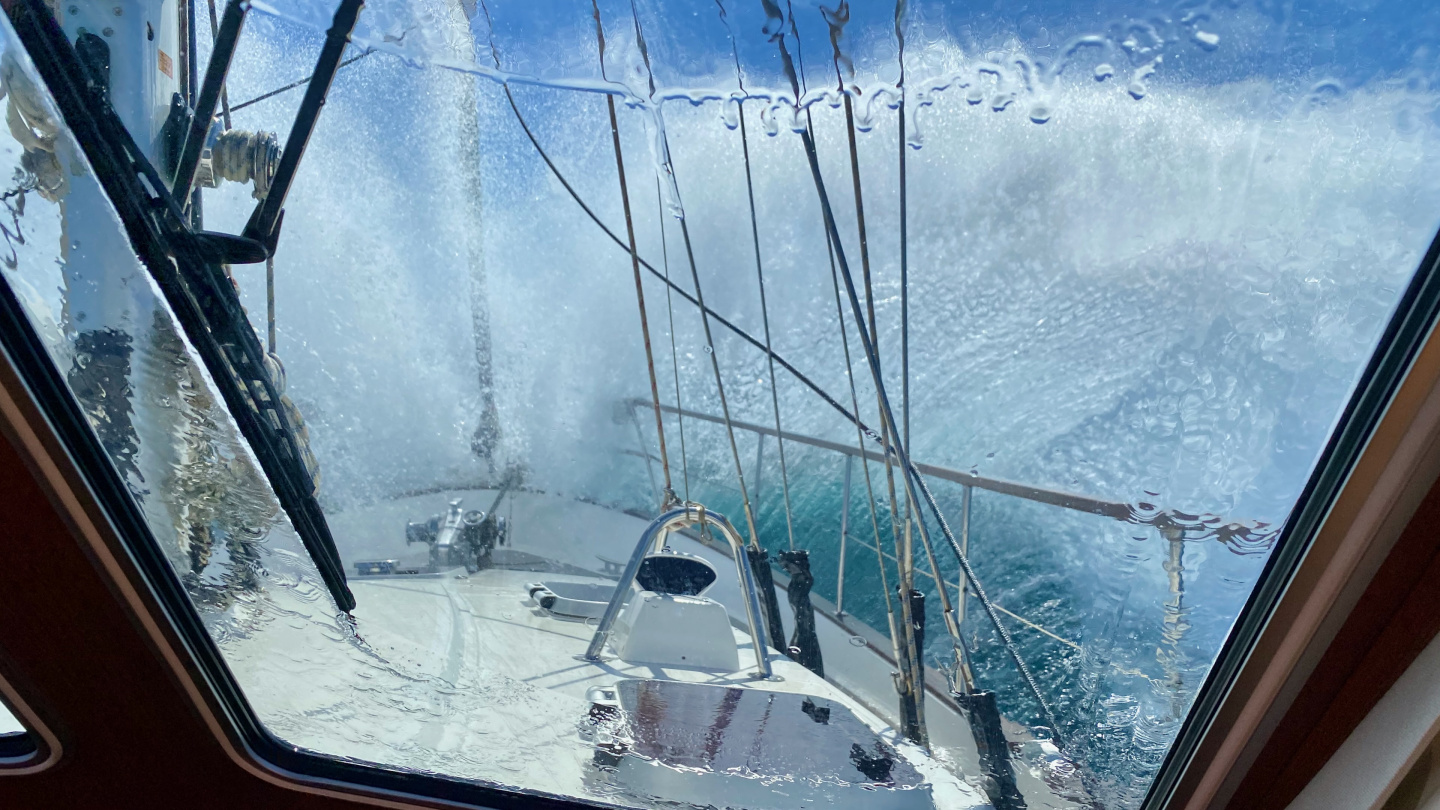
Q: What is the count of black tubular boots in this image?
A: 4